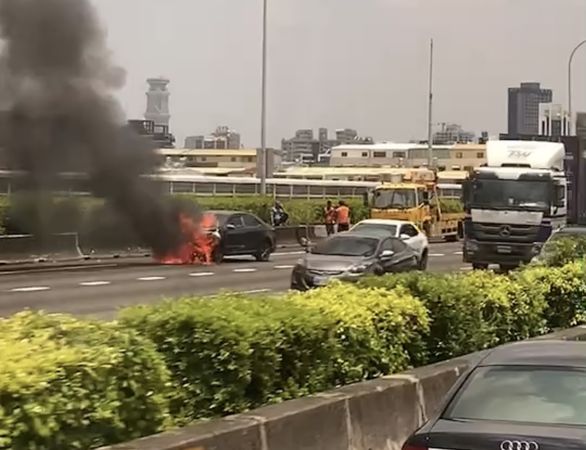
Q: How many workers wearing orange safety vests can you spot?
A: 2